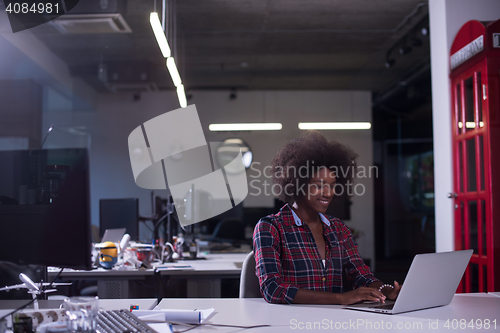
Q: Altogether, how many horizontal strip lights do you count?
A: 2